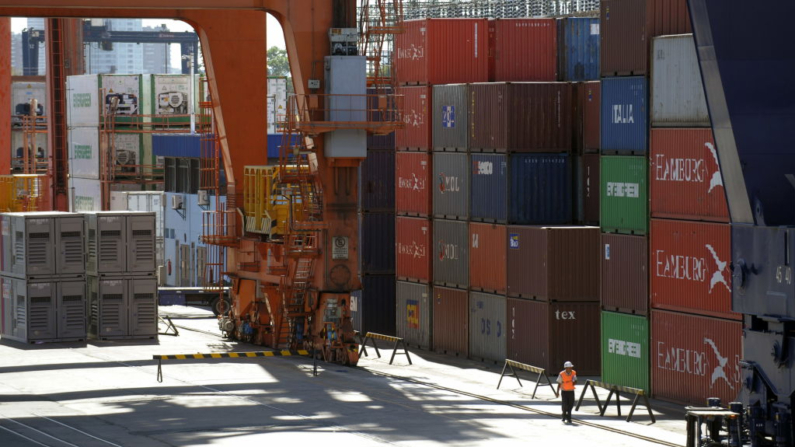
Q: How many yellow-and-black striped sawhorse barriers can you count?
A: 4